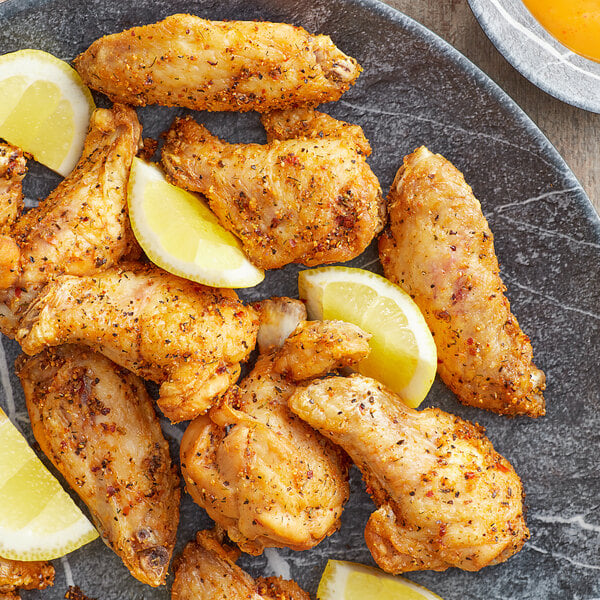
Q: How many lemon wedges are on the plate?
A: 5